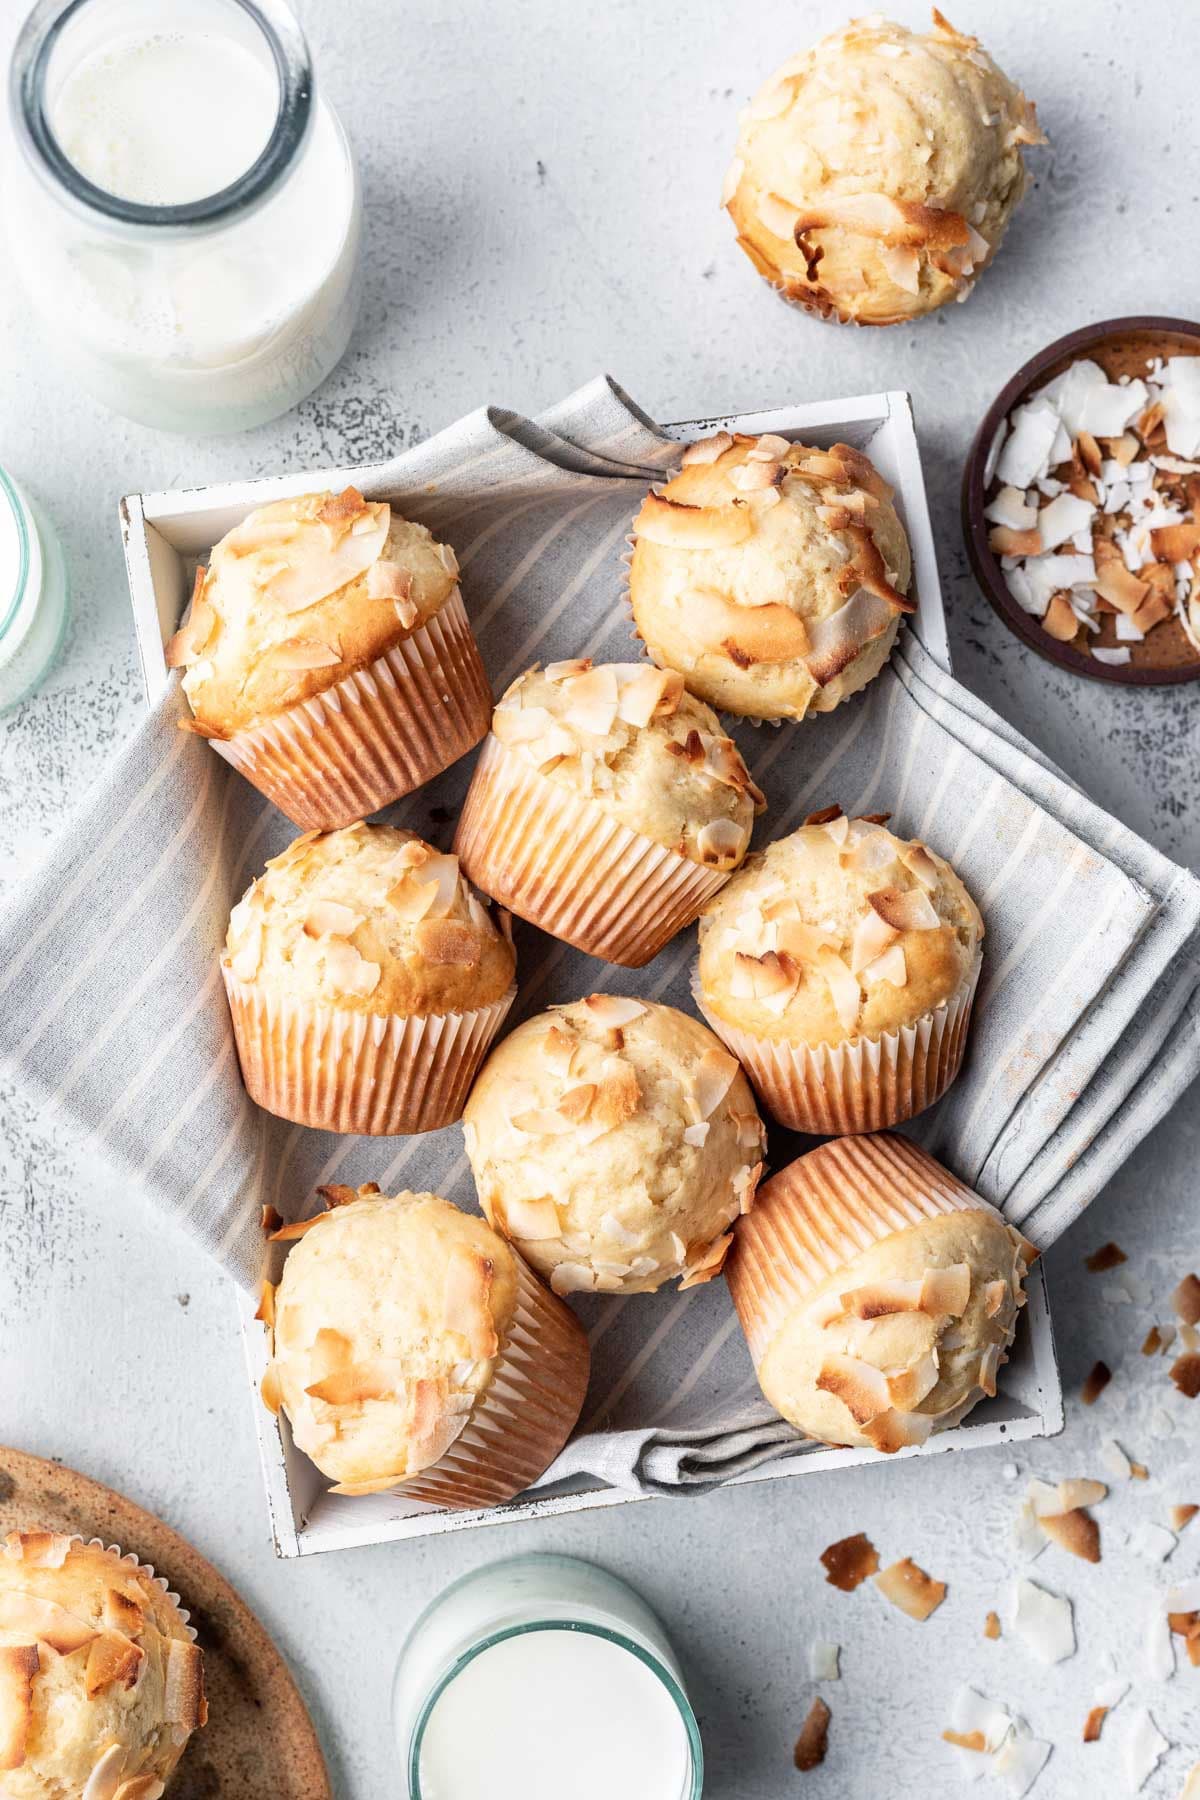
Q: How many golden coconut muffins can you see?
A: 10